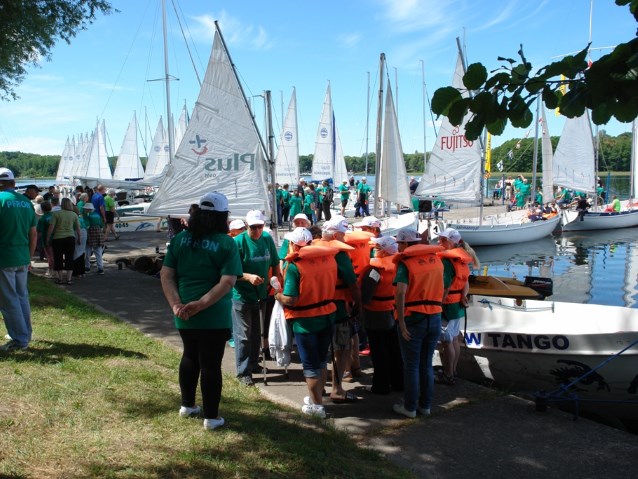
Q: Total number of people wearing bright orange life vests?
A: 6